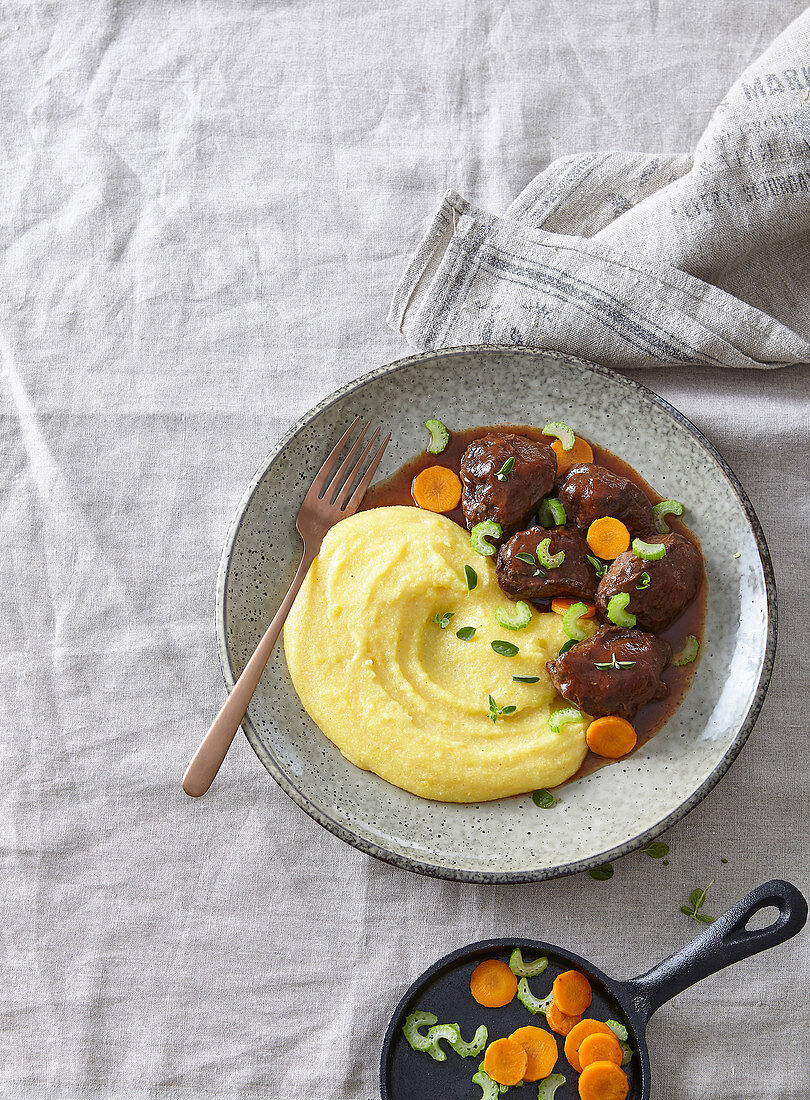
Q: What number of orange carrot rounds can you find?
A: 13